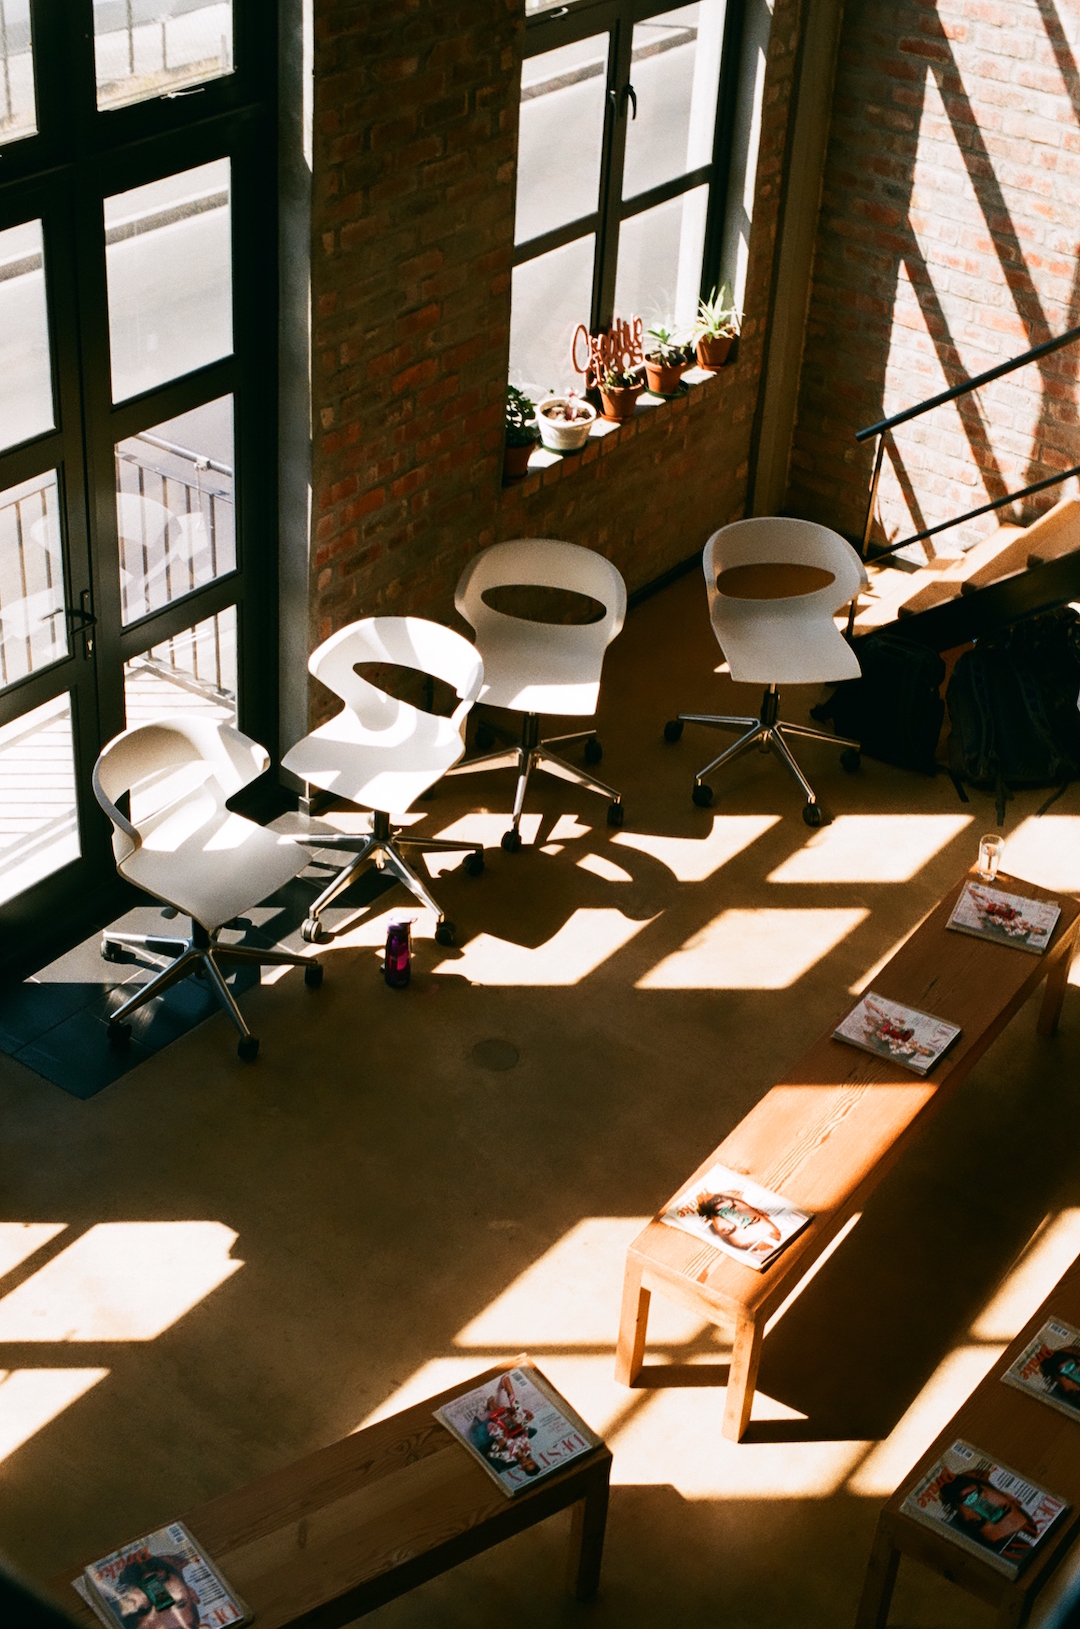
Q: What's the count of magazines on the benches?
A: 7